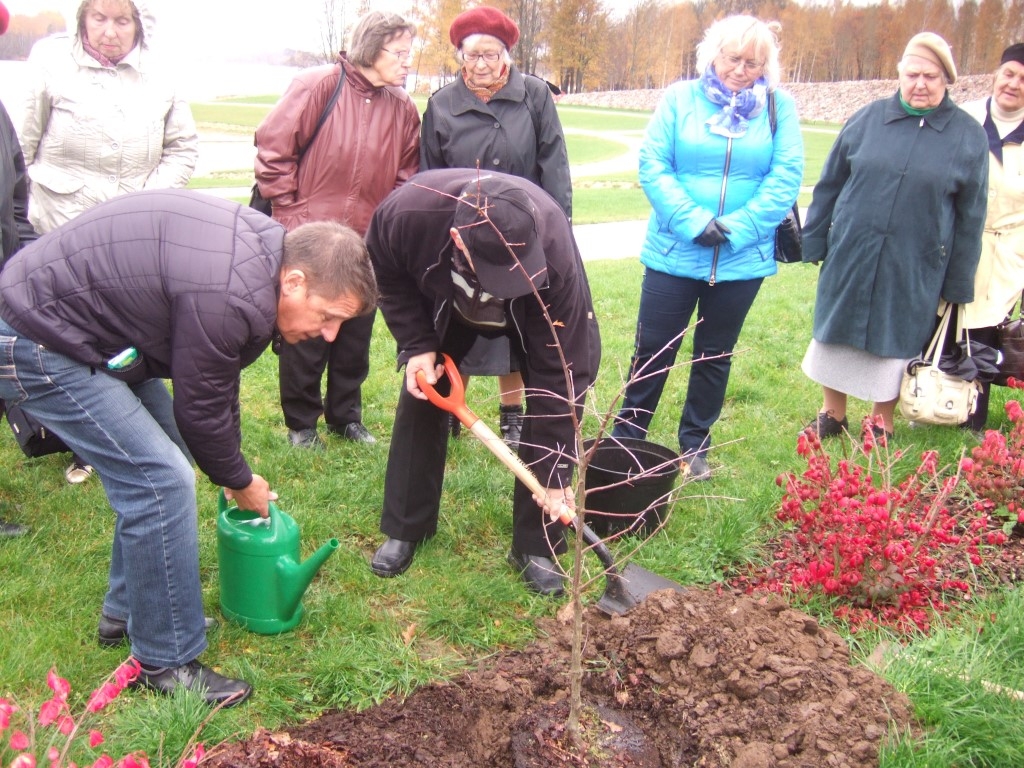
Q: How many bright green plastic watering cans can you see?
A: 1